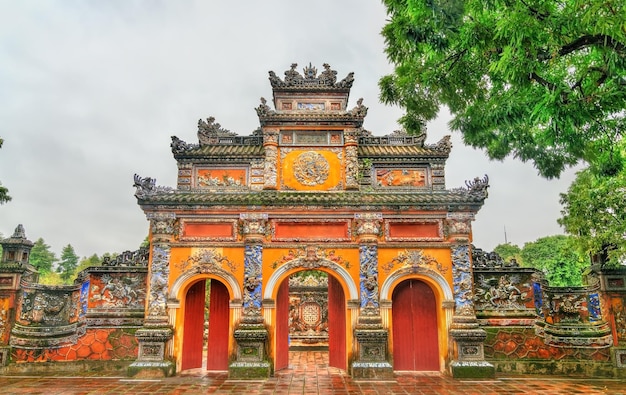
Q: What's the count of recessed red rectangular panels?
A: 3